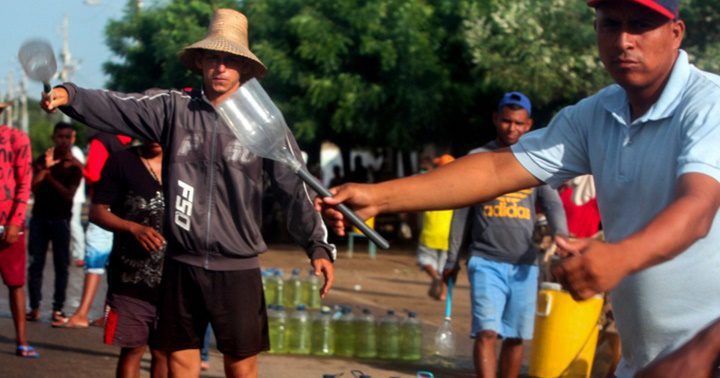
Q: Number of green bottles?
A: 11